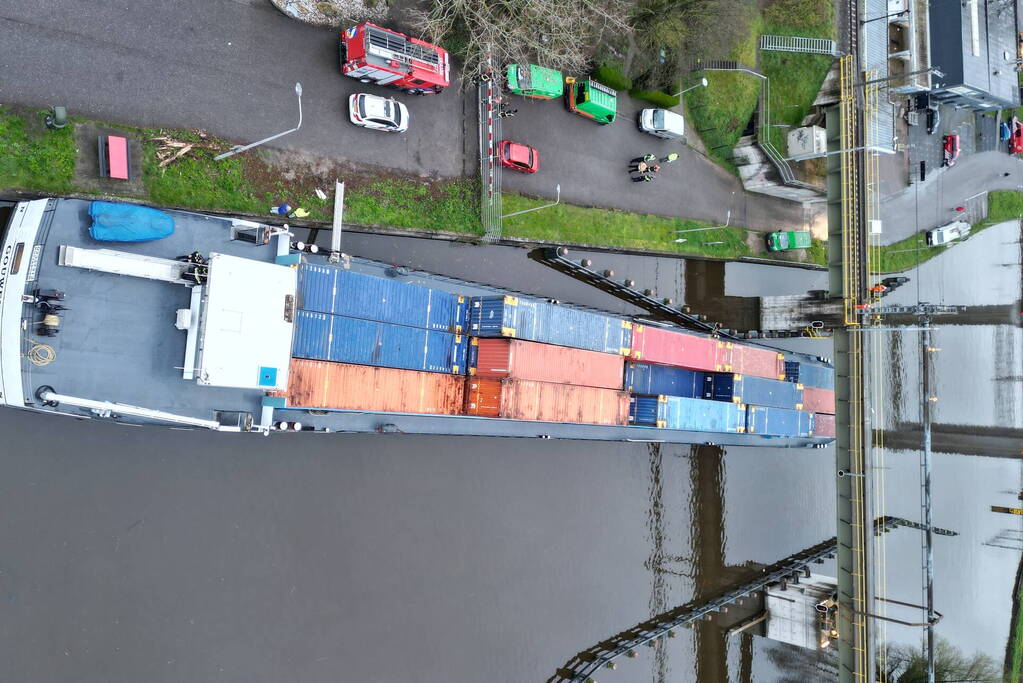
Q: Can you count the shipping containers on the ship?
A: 15